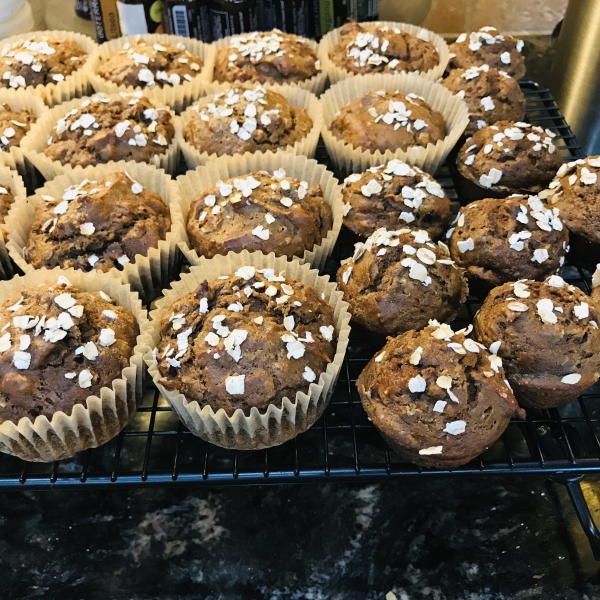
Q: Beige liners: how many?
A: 13